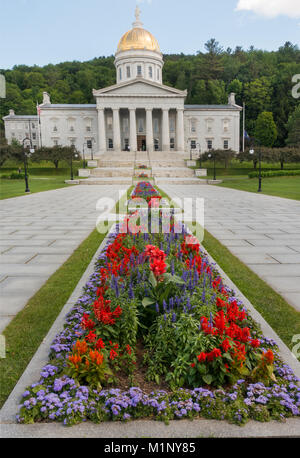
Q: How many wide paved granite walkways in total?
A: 2